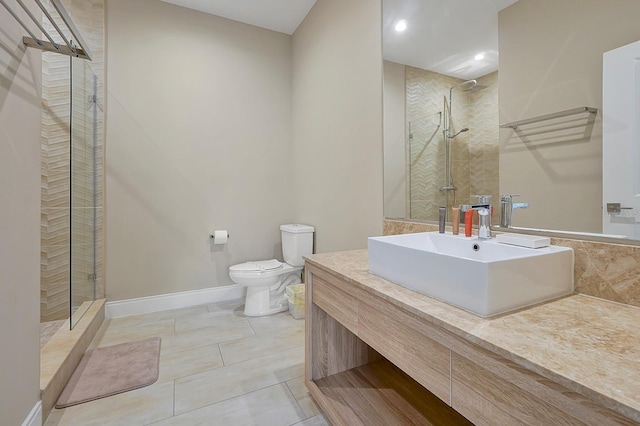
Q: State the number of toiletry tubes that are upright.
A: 3